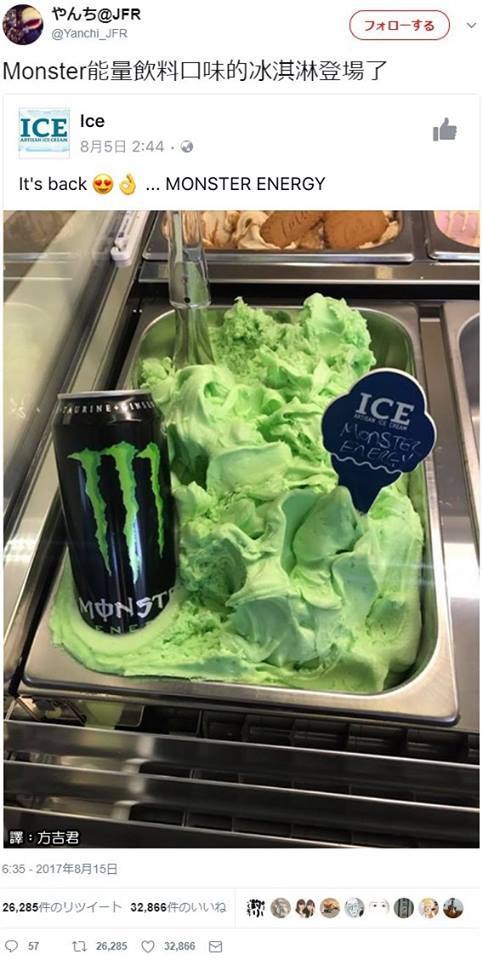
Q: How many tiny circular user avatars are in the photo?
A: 9